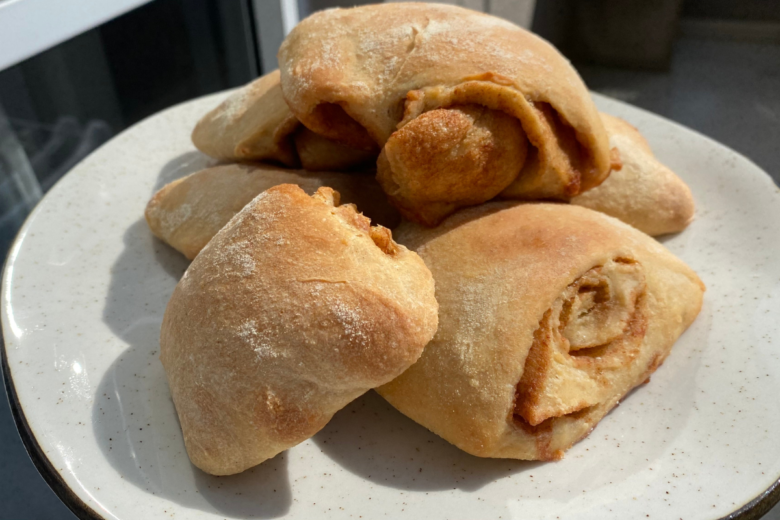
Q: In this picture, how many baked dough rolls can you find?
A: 6